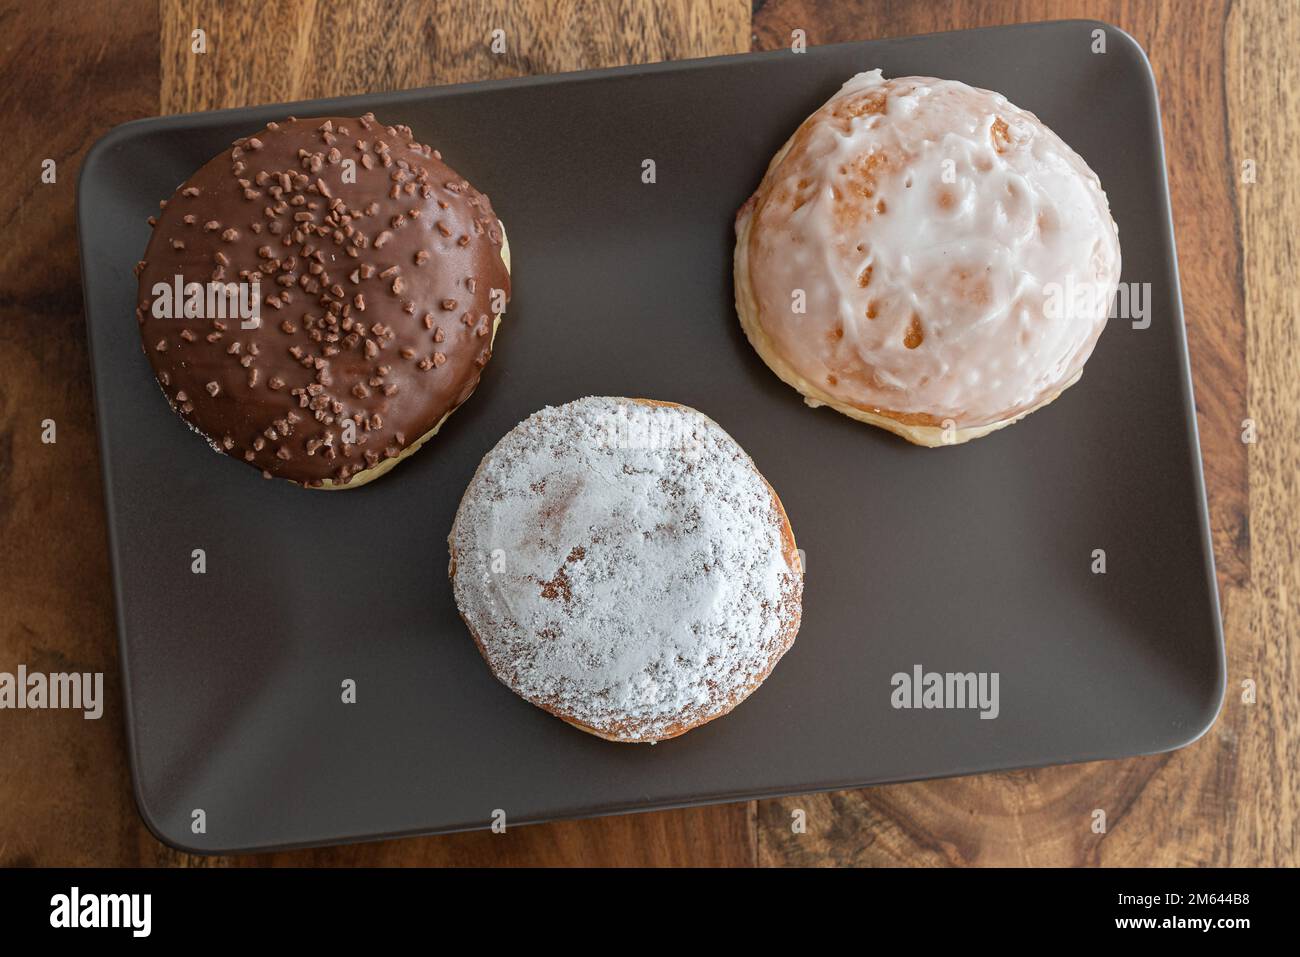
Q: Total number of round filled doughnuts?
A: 3